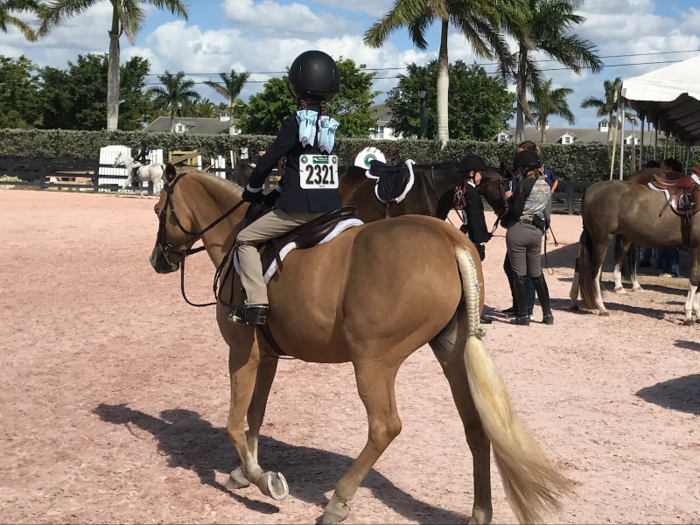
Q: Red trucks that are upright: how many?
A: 0